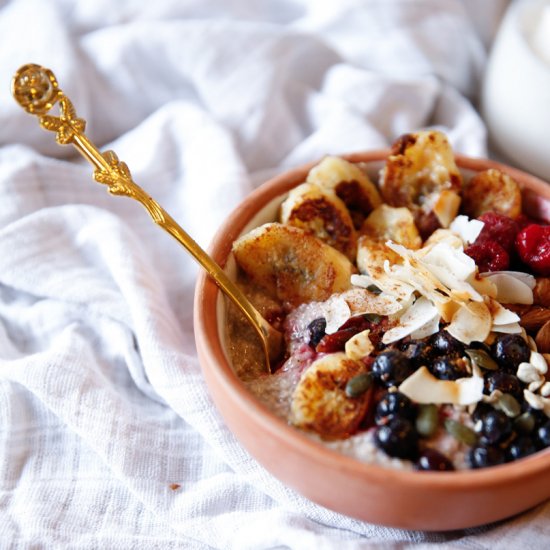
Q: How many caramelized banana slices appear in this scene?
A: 8